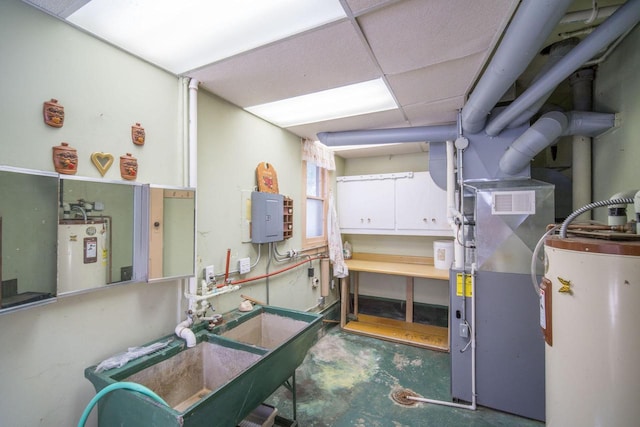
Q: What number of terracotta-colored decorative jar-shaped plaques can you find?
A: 4